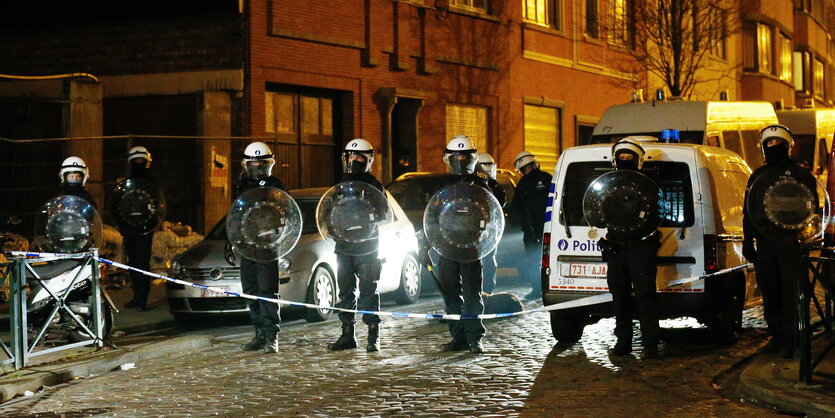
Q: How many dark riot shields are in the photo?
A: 7